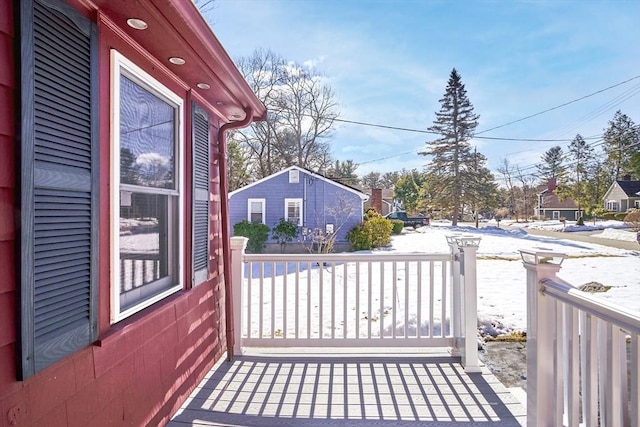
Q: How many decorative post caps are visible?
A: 4